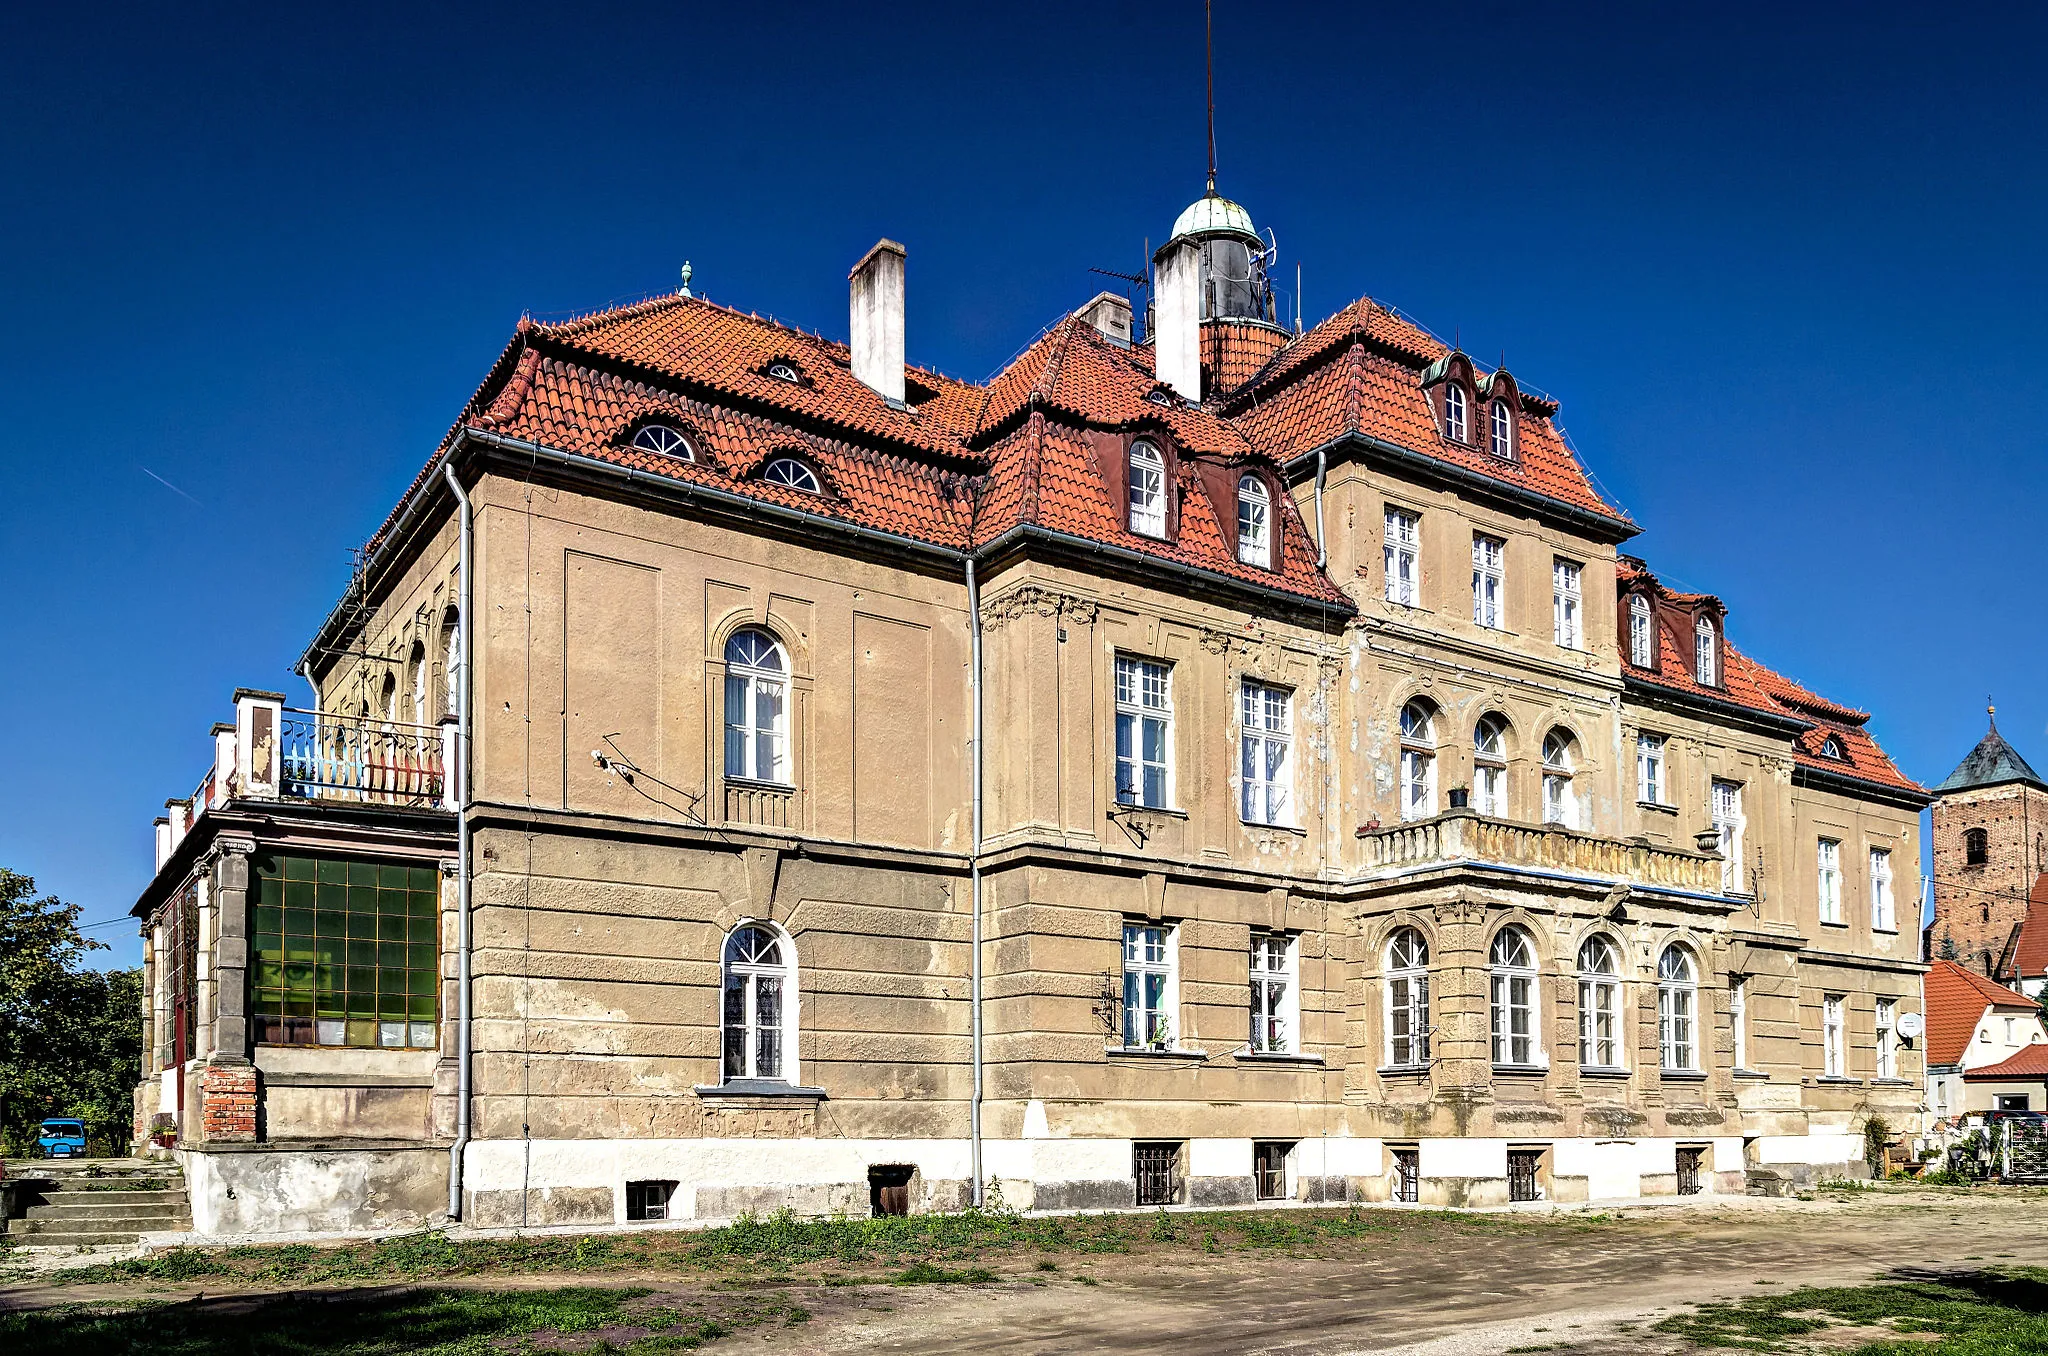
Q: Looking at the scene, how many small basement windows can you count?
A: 7